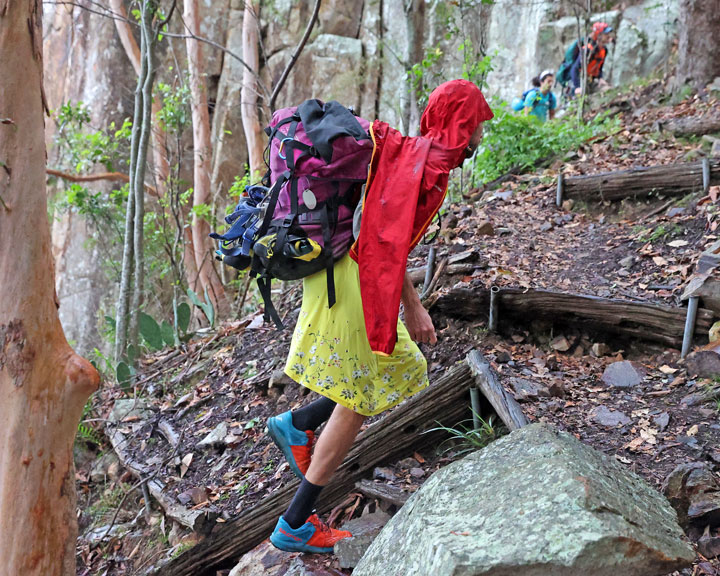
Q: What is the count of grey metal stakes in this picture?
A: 6